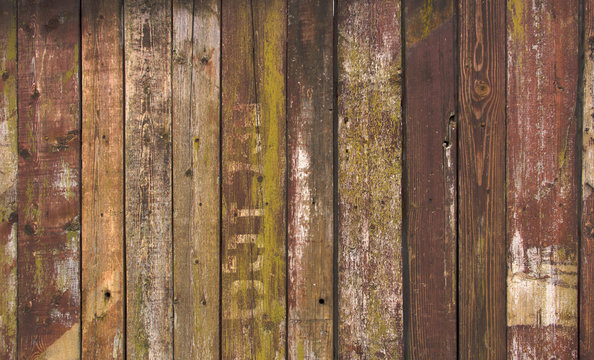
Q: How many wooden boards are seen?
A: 12